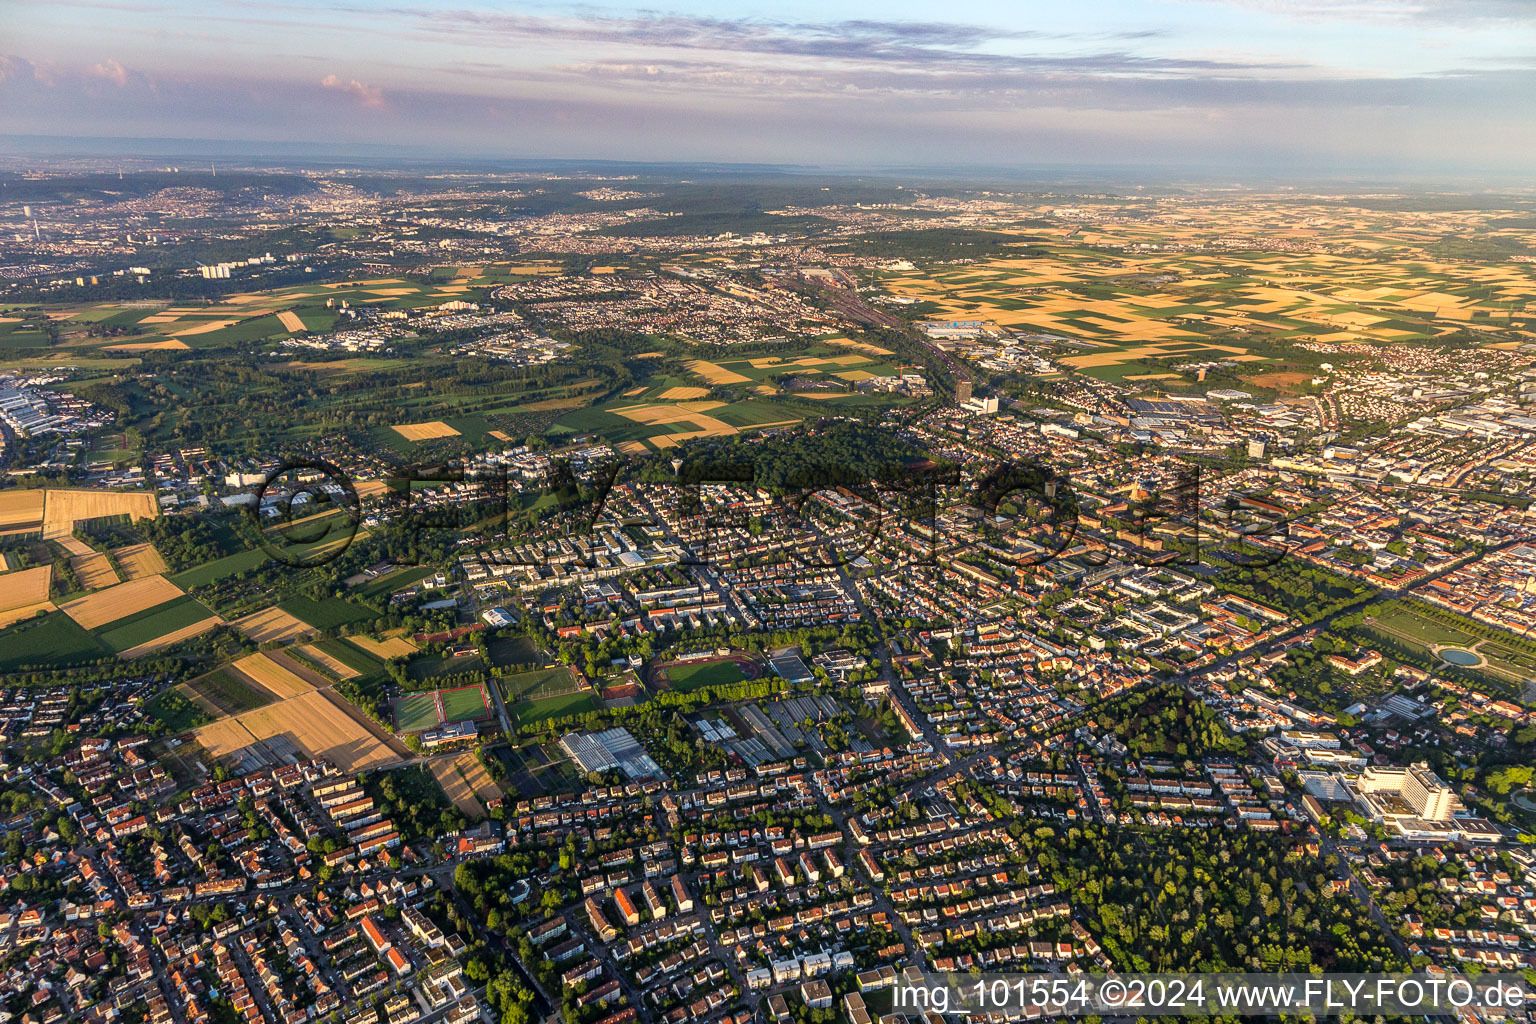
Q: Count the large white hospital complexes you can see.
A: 1